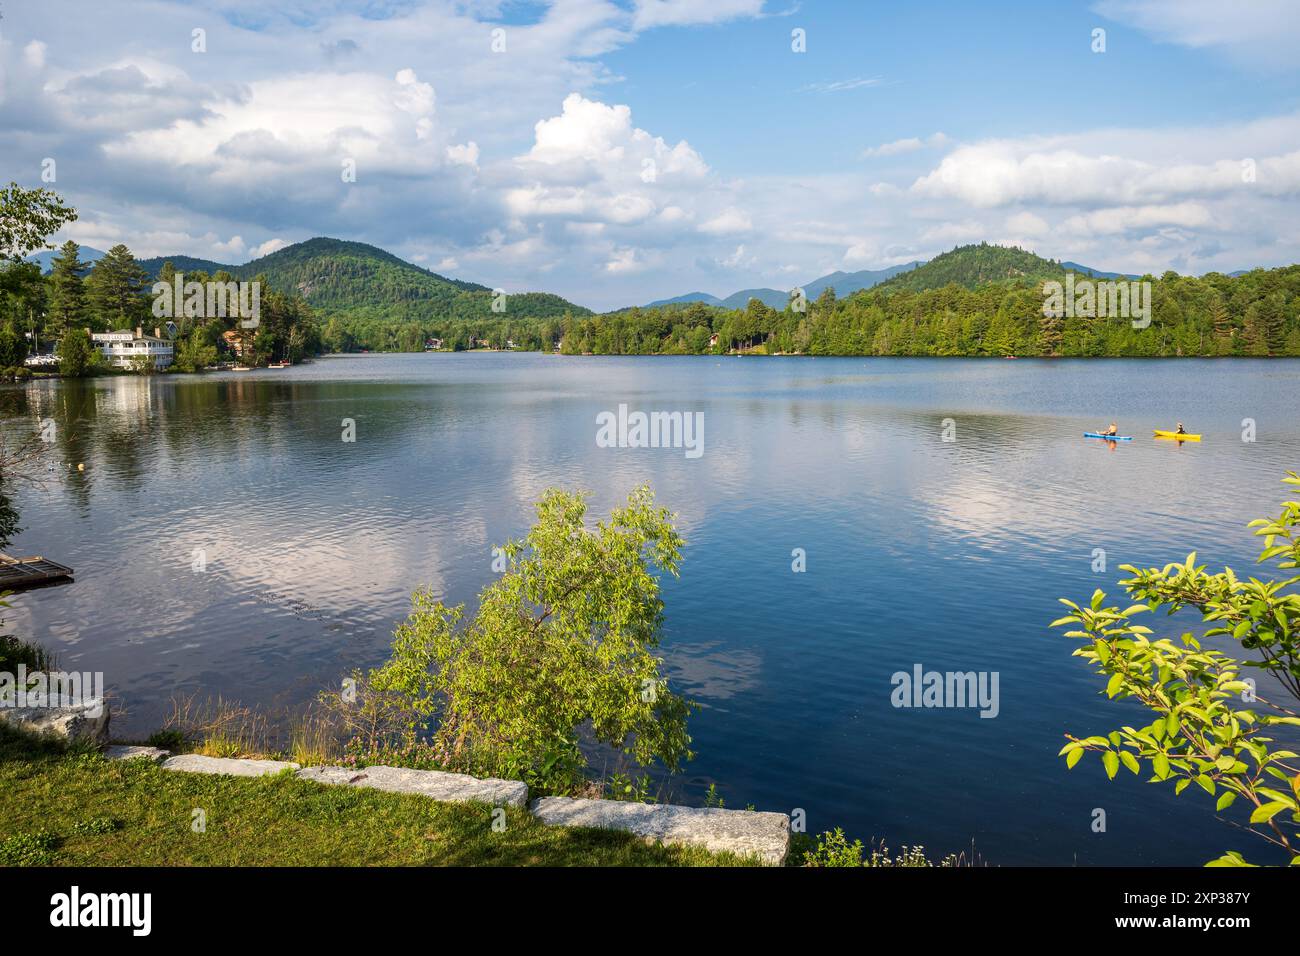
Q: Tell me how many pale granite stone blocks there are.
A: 5